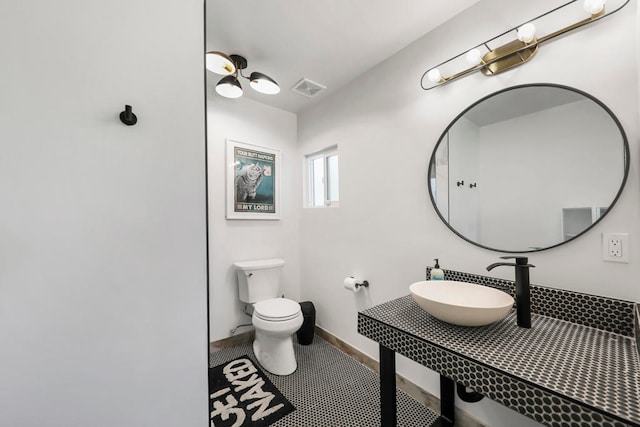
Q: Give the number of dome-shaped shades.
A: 3